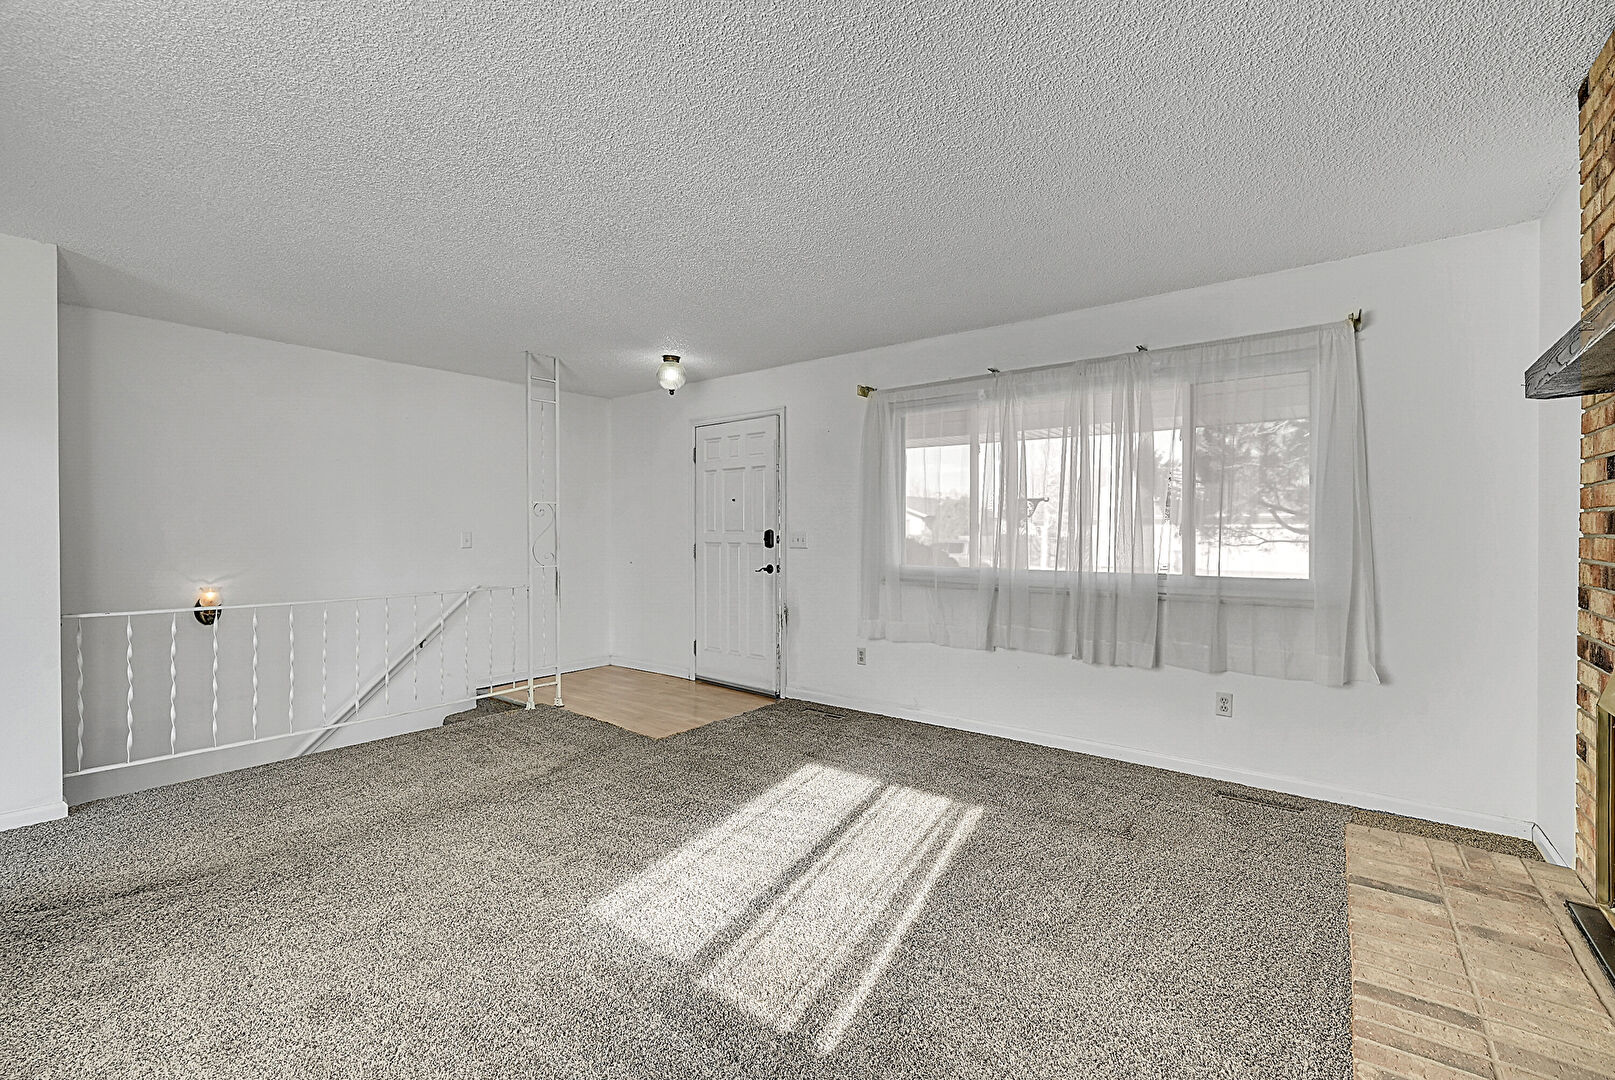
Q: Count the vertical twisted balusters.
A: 14